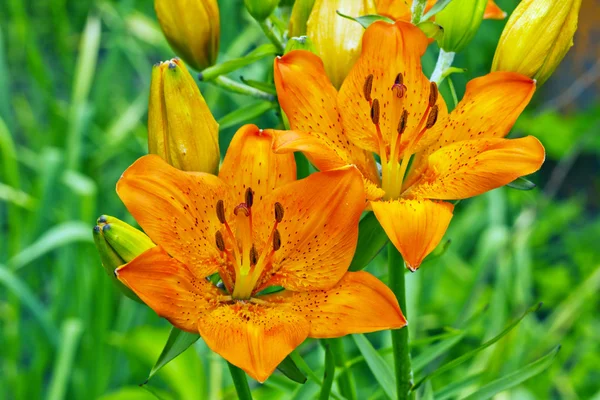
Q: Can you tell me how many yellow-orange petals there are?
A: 12